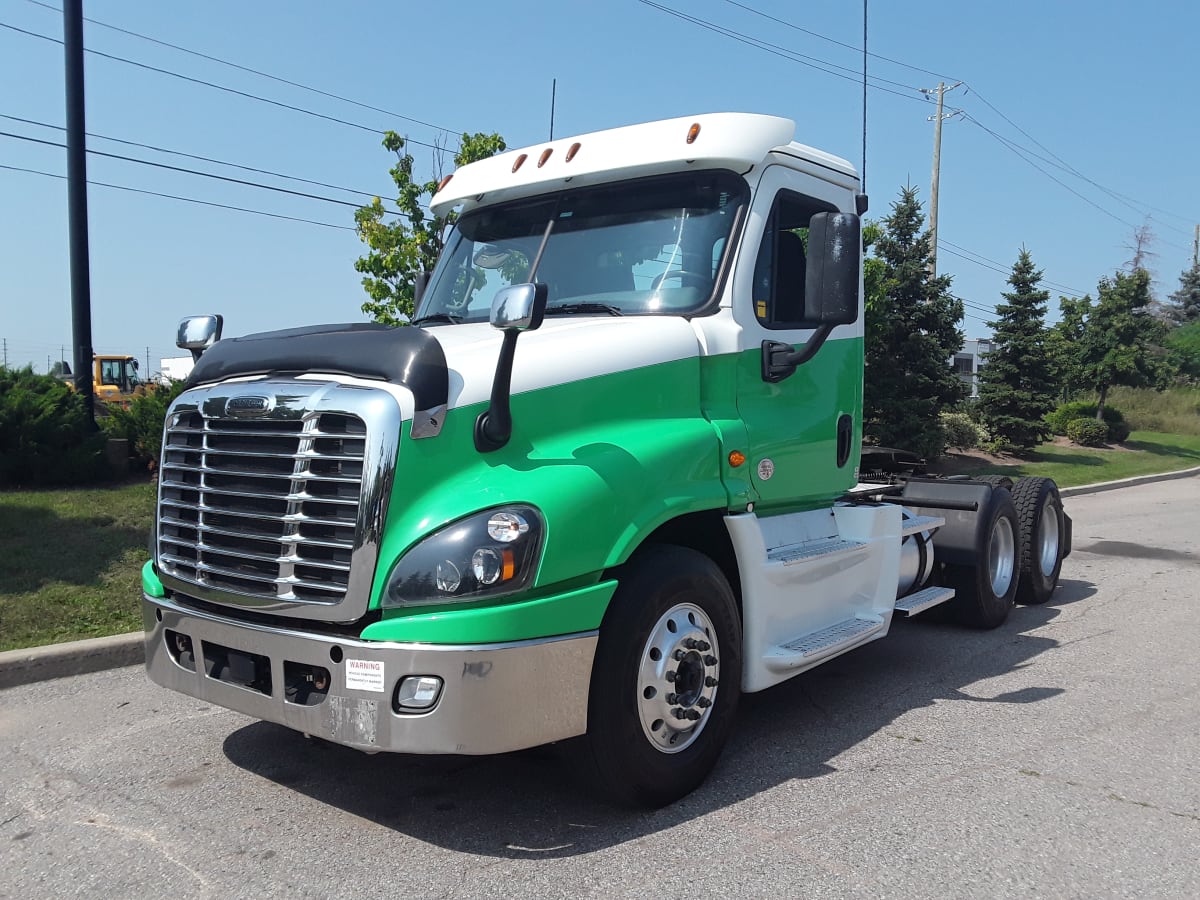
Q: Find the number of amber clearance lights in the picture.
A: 5